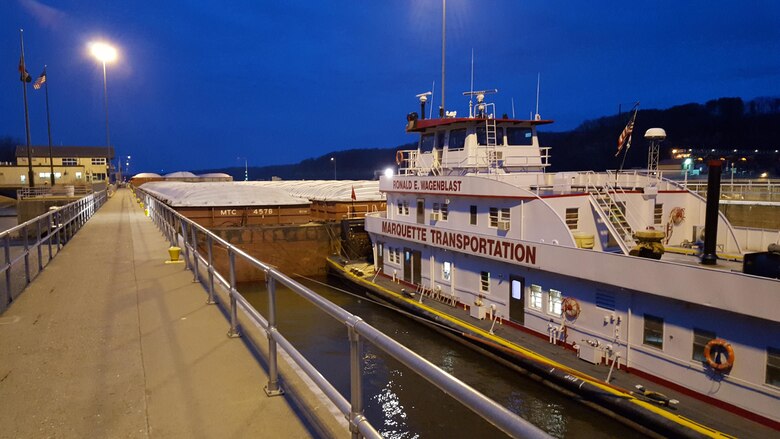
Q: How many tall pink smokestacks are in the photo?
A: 0